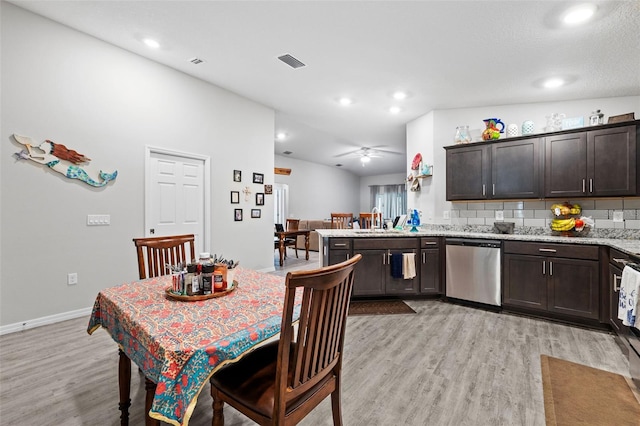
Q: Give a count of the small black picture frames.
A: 6